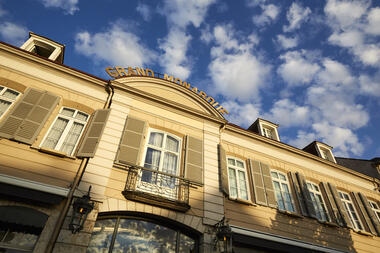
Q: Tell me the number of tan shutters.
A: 14